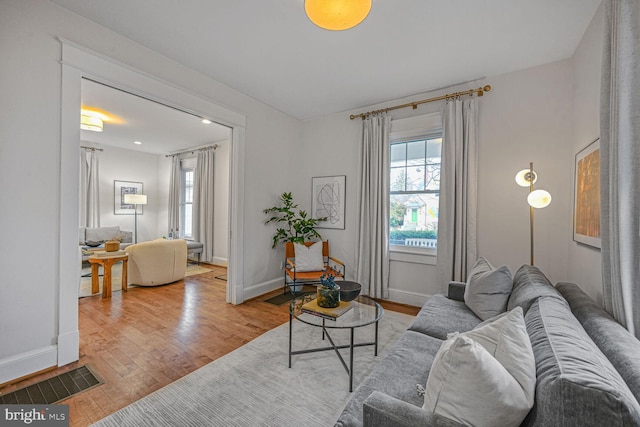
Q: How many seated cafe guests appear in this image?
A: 0